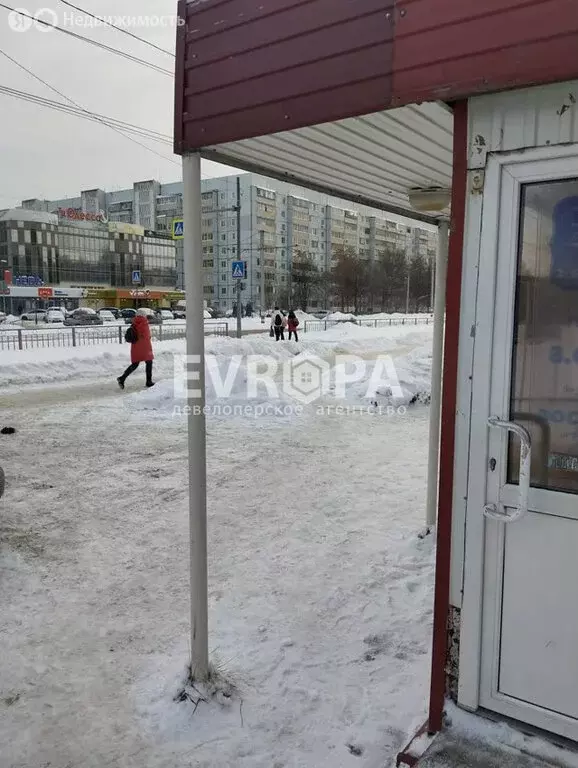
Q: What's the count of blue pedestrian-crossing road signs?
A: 3